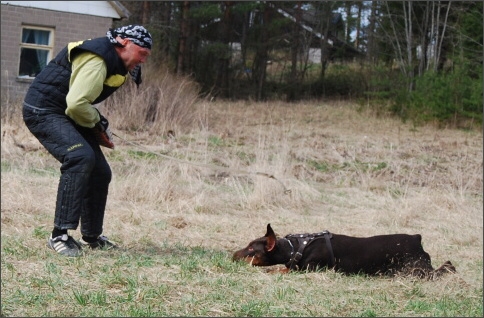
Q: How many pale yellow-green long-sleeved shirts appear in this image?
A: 1